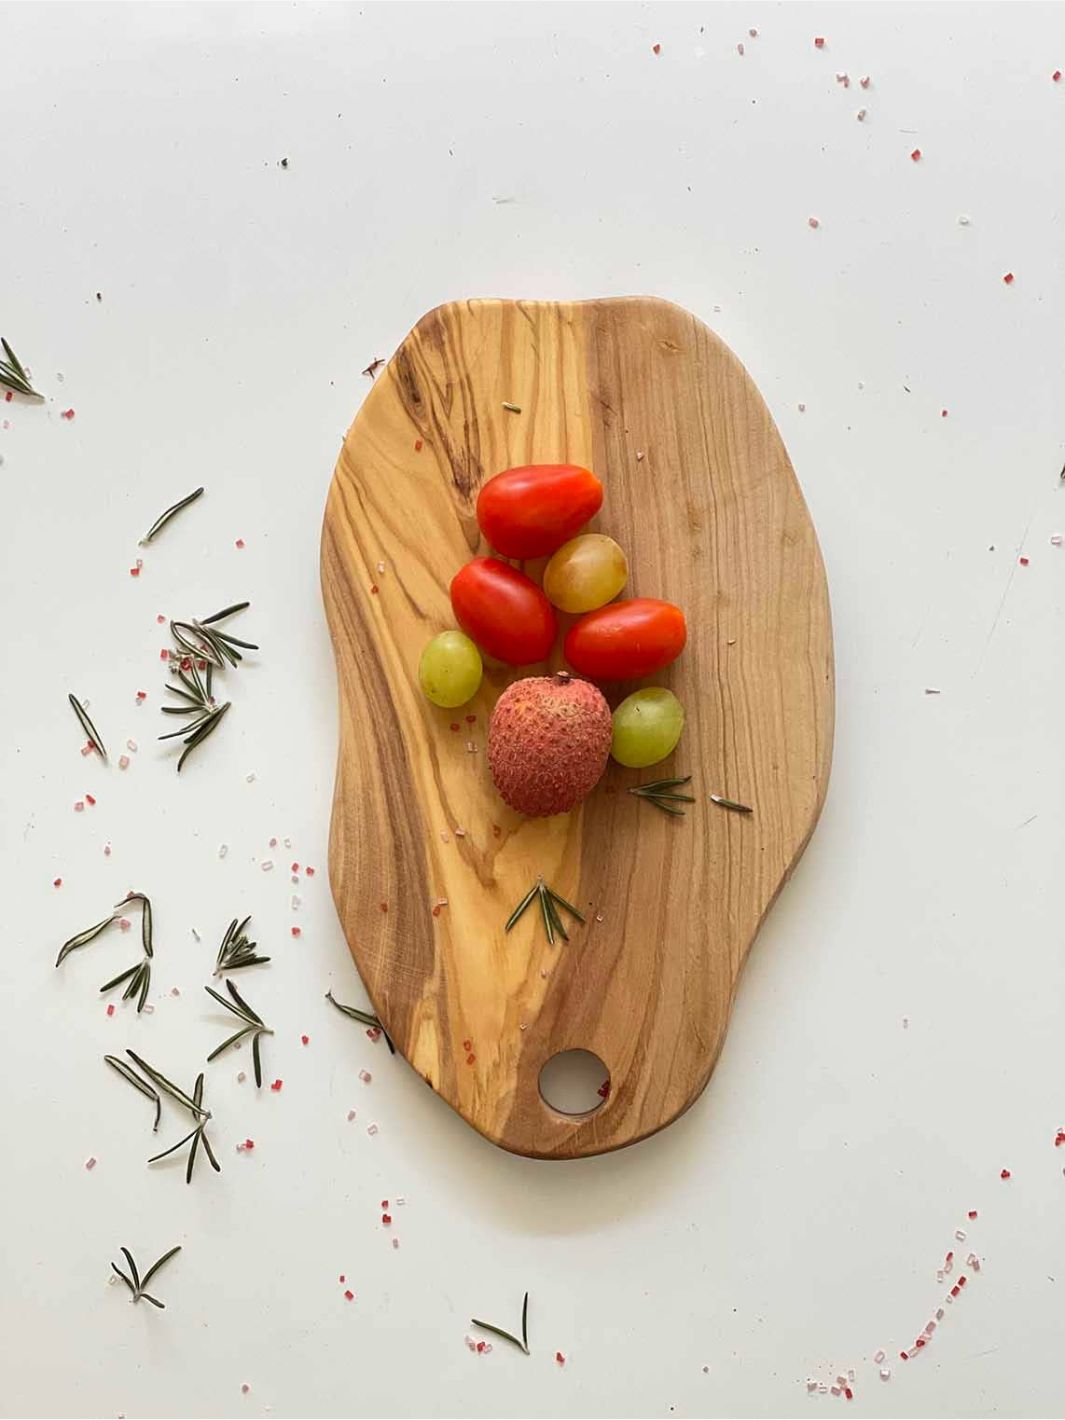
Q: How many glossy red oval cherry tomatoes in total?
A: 3